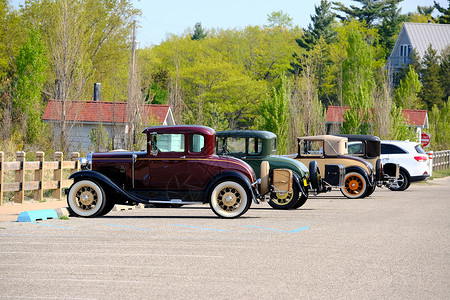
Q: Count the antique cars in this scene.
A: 4